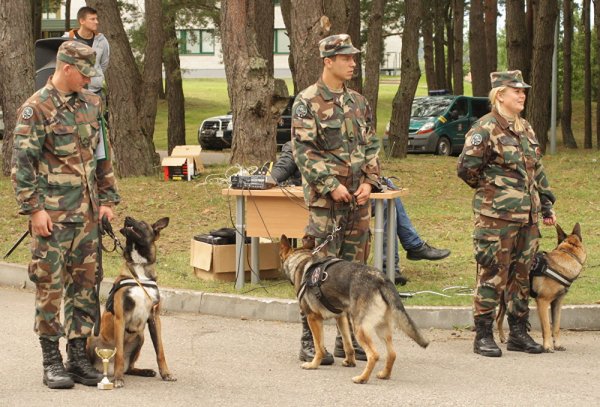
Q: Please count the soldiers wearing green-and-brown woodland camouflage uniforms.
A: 3